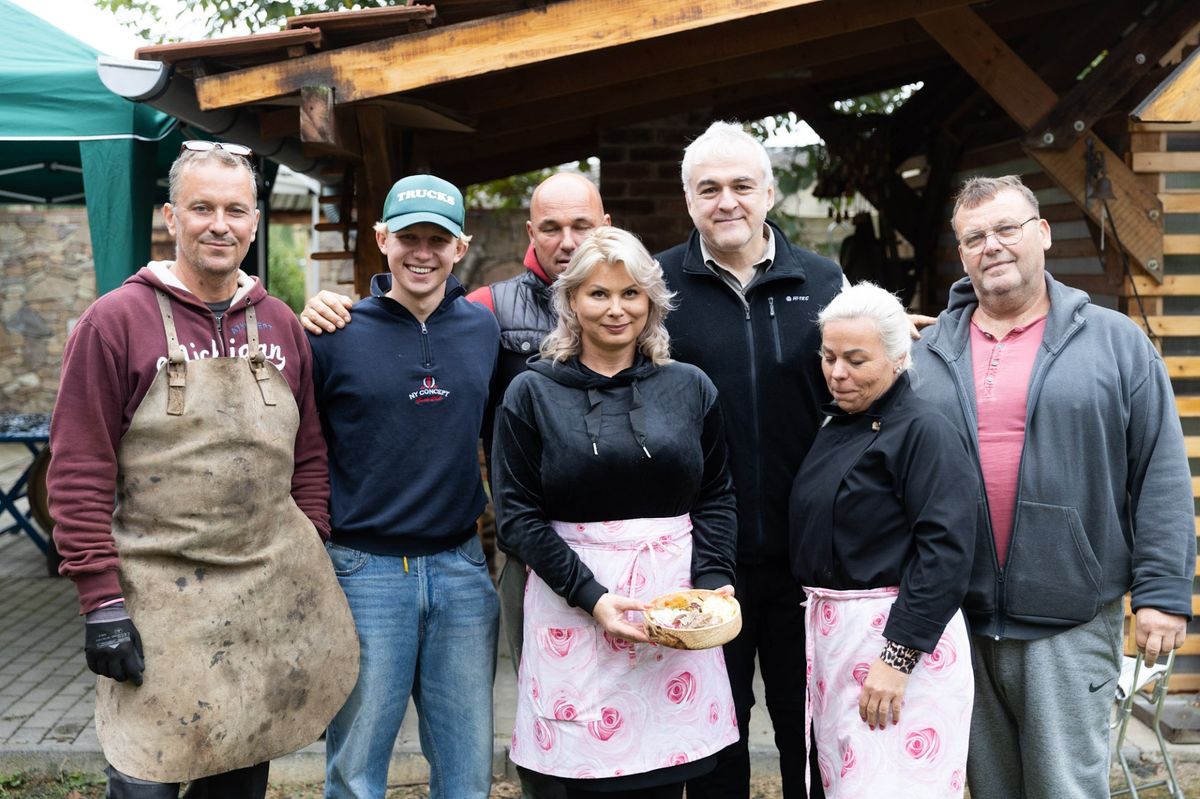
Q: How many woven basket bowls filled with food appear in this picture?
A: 1